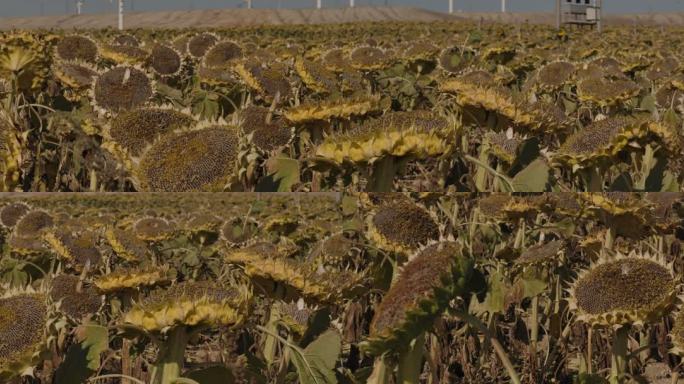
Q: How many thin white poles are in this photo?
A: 7